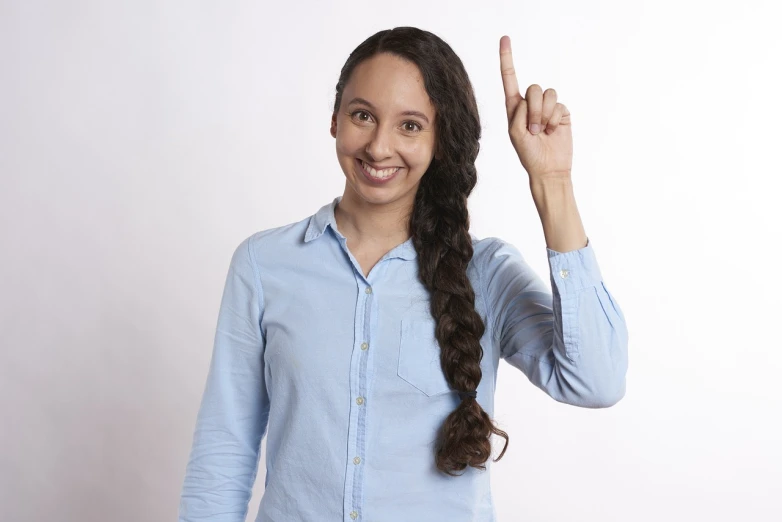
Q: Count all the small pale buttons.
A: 6